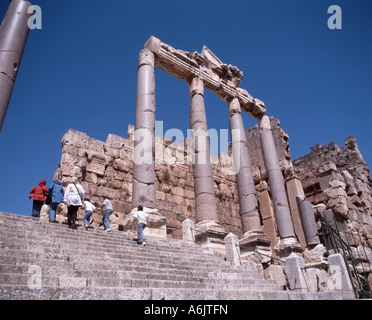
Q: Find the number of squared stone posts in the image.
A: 4